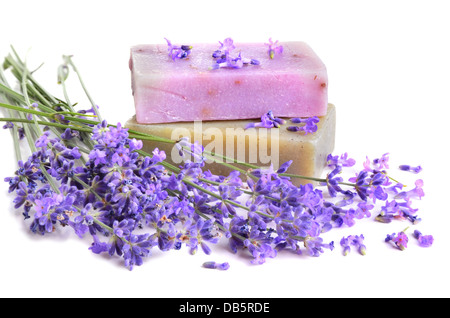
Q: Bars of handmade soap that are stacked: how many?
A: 2